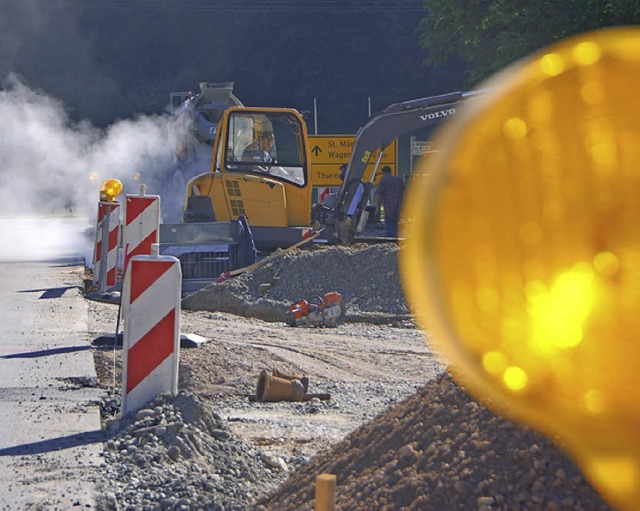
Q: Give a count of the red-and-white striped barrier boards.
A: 3